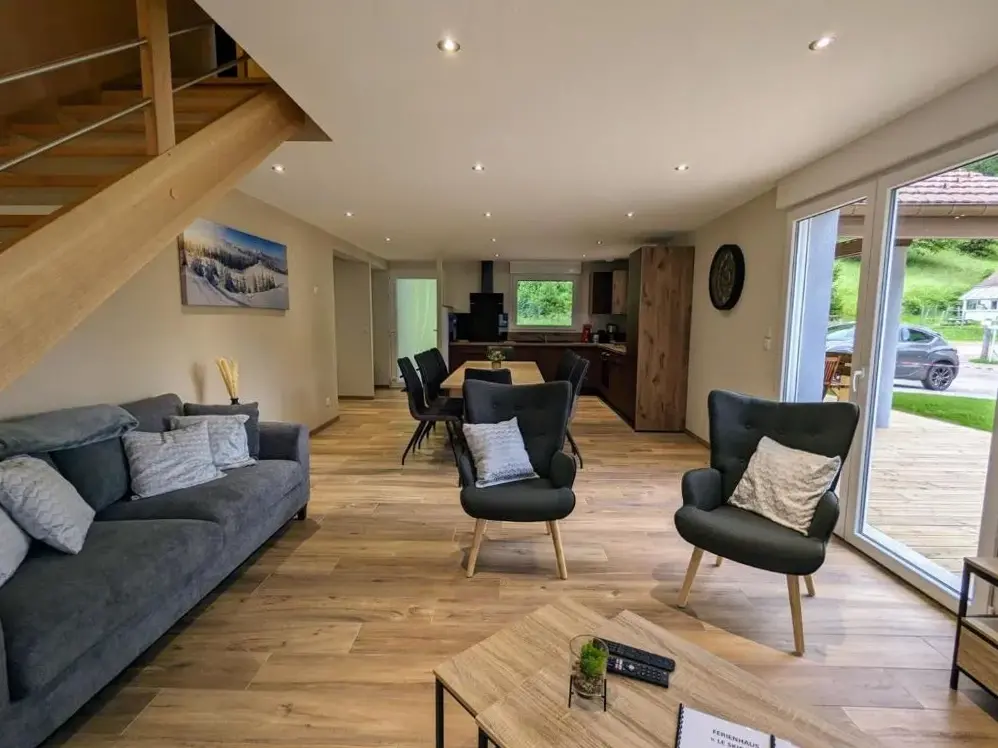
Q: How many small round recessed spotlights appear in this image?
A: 13